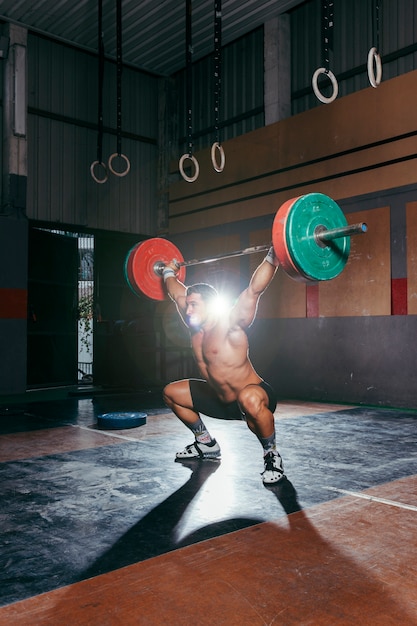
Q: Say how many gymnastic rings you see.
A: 6